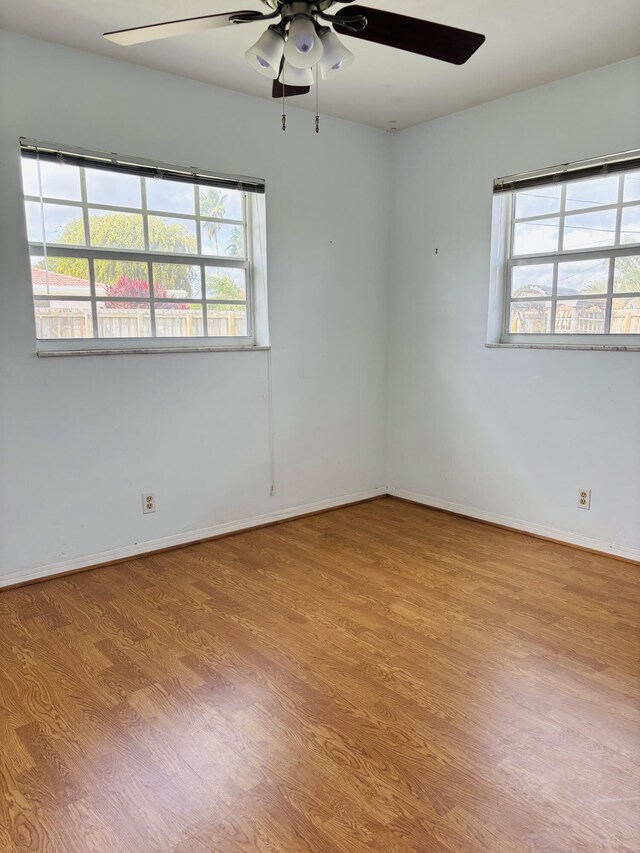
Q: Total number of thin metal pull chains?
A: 2